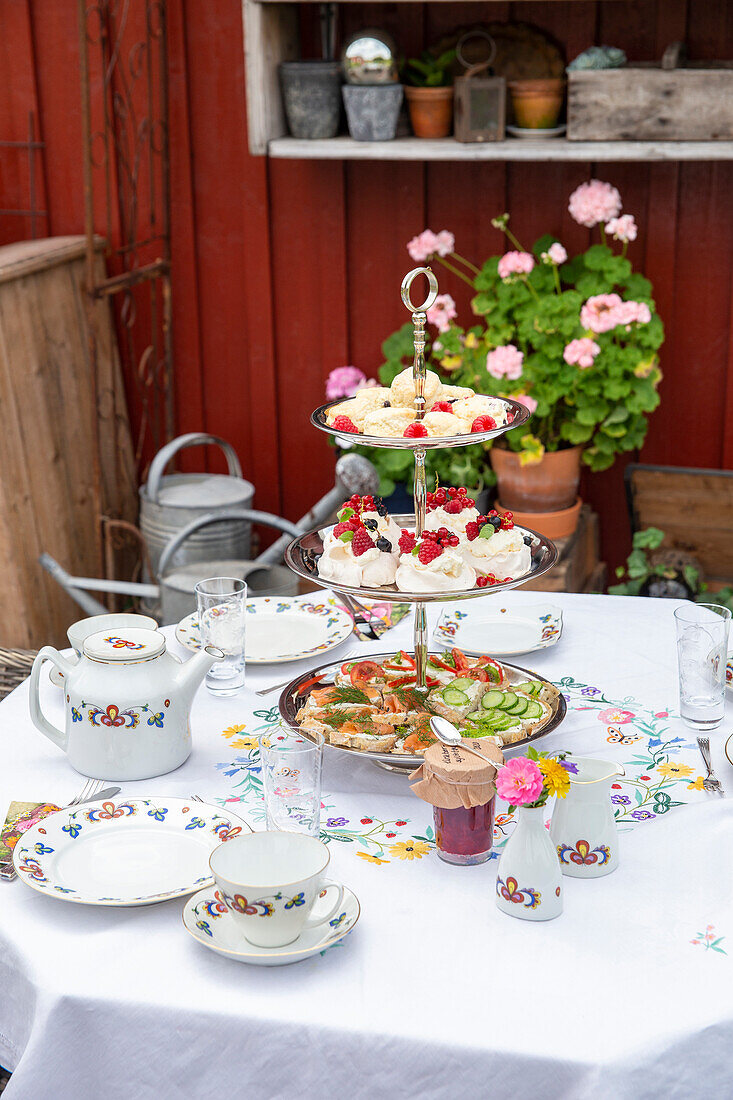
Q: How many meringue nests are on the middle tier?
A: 5